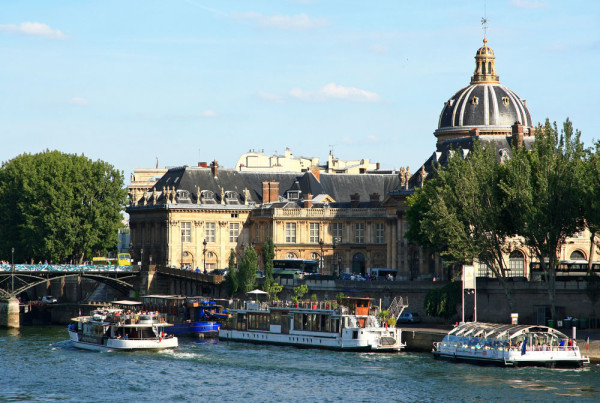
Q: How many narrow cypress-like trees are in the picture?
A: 3